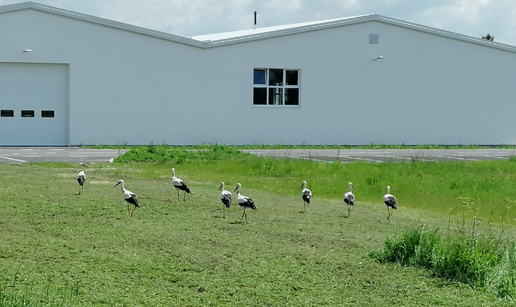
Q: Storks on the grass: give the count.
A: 8